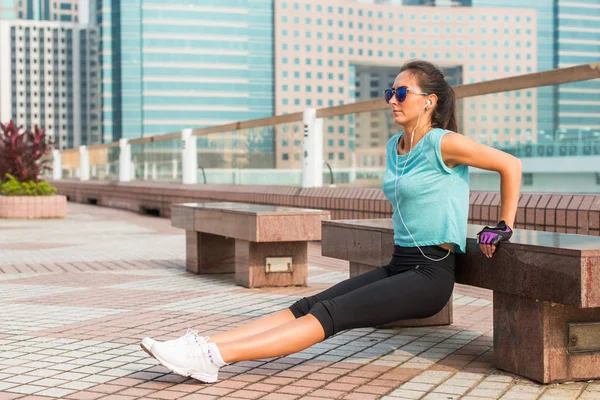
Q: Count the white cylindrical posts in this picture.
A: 5